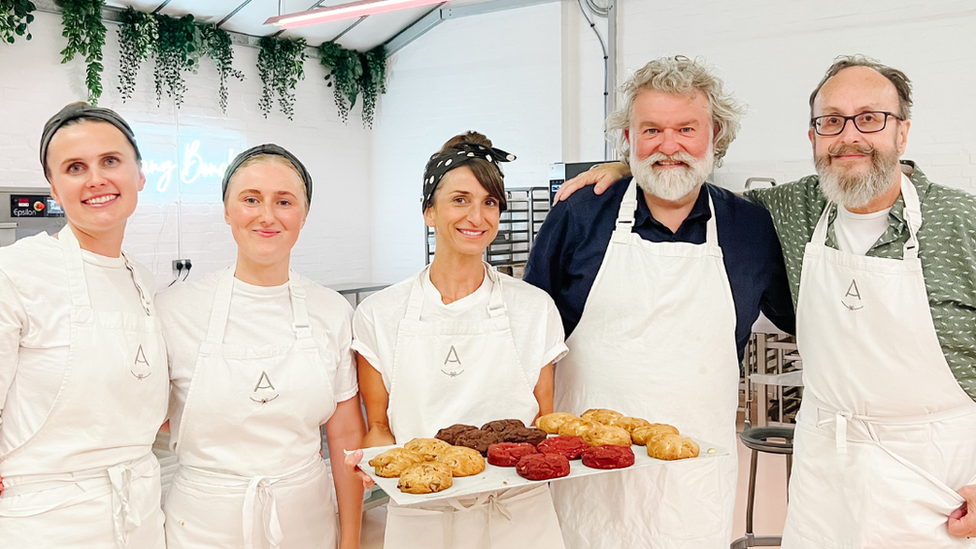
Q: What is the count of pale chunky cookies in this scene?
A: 11